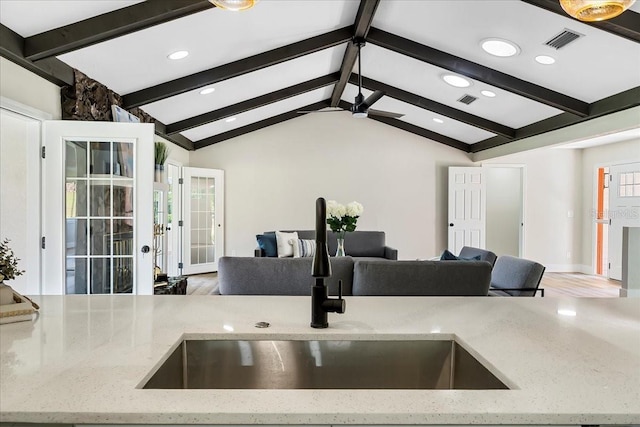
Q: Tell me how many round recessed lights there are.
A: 8